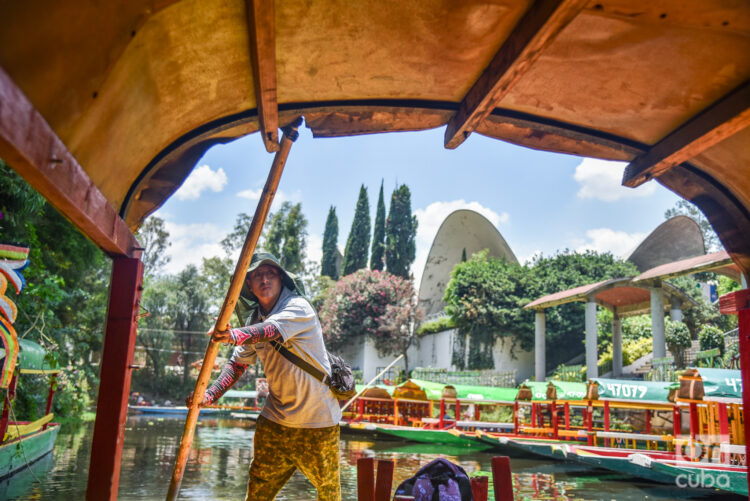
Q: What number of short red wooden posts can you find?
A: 4